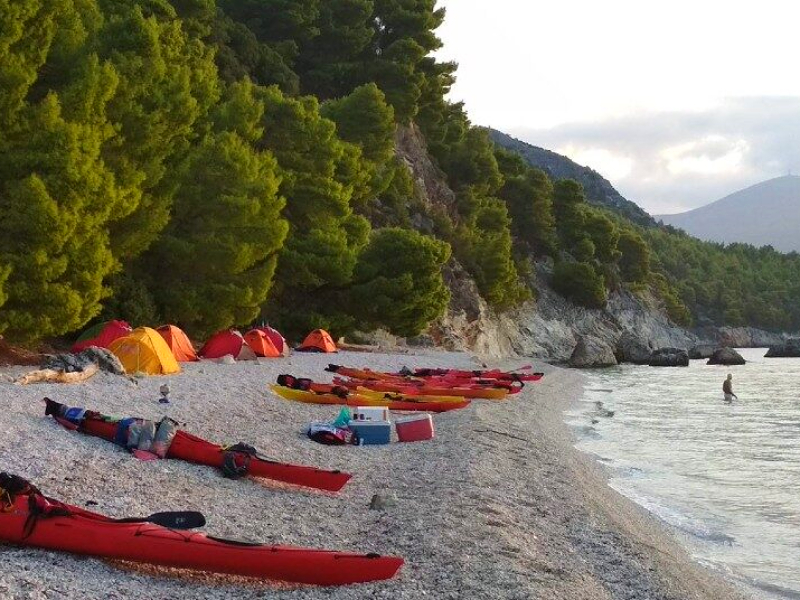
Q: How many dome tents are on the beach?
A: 7